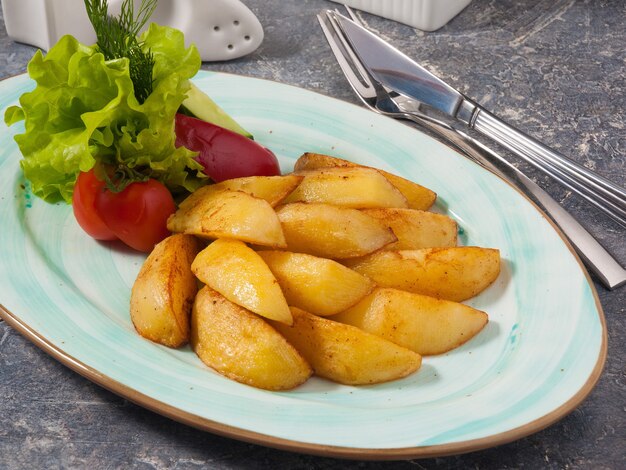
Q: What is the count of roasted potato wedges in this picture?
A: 13